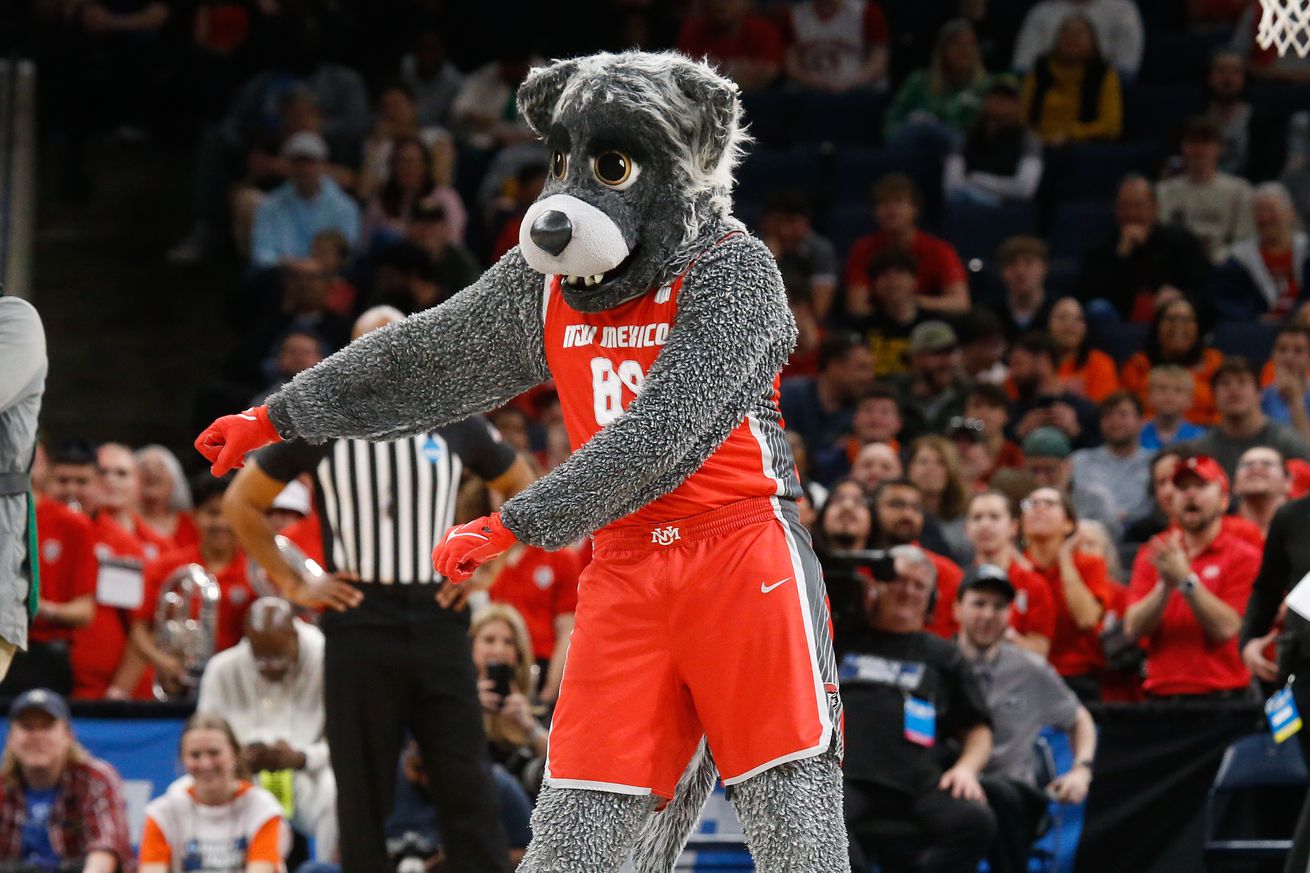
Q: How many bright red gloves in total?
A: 2